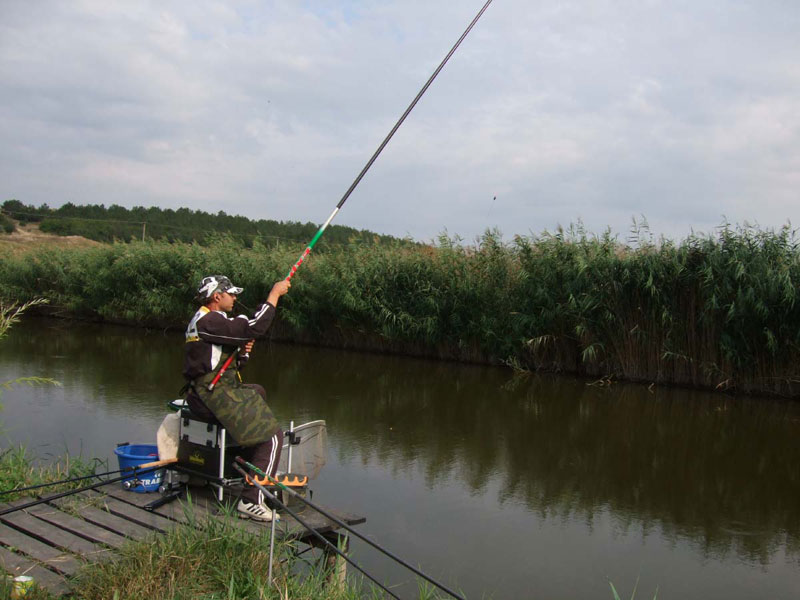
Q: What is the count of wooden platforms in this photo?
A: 1